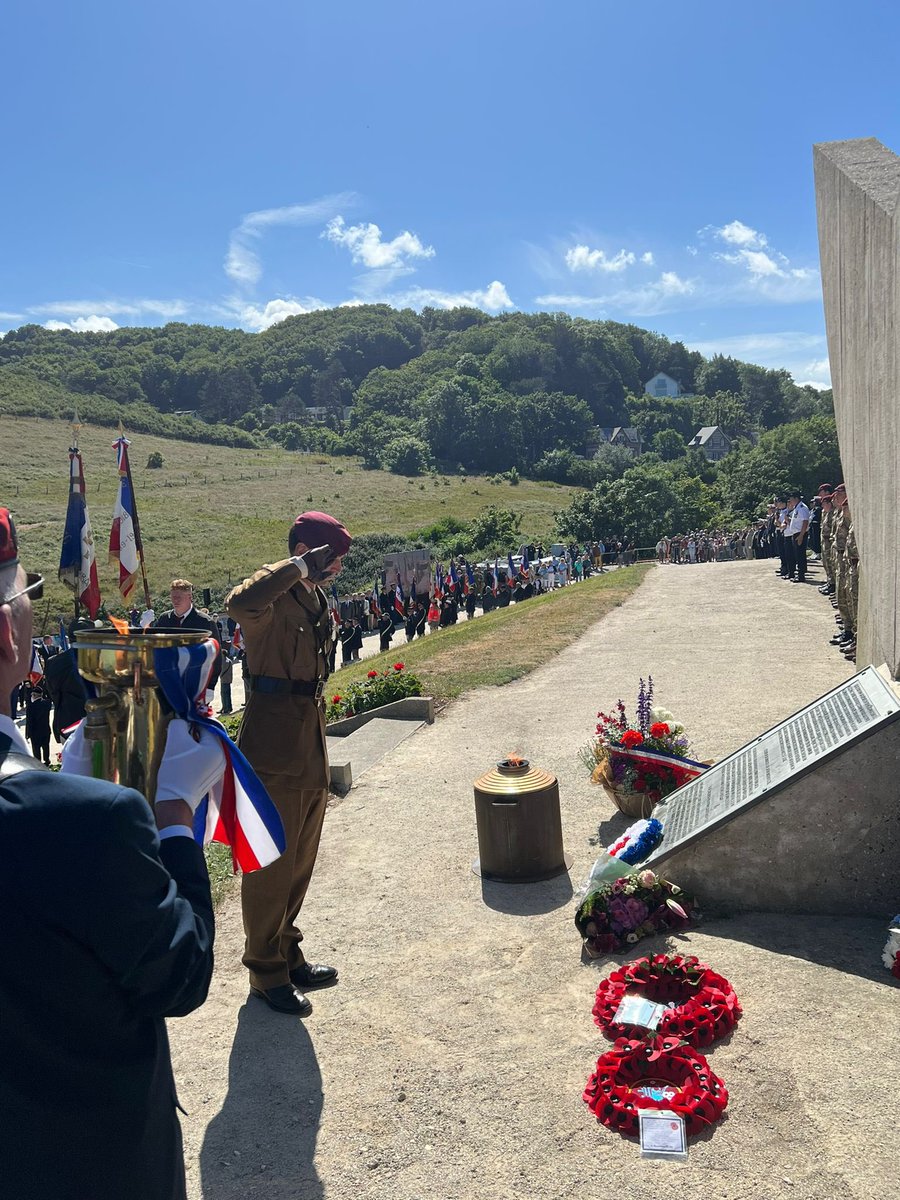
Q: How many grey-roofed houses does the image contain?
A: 2